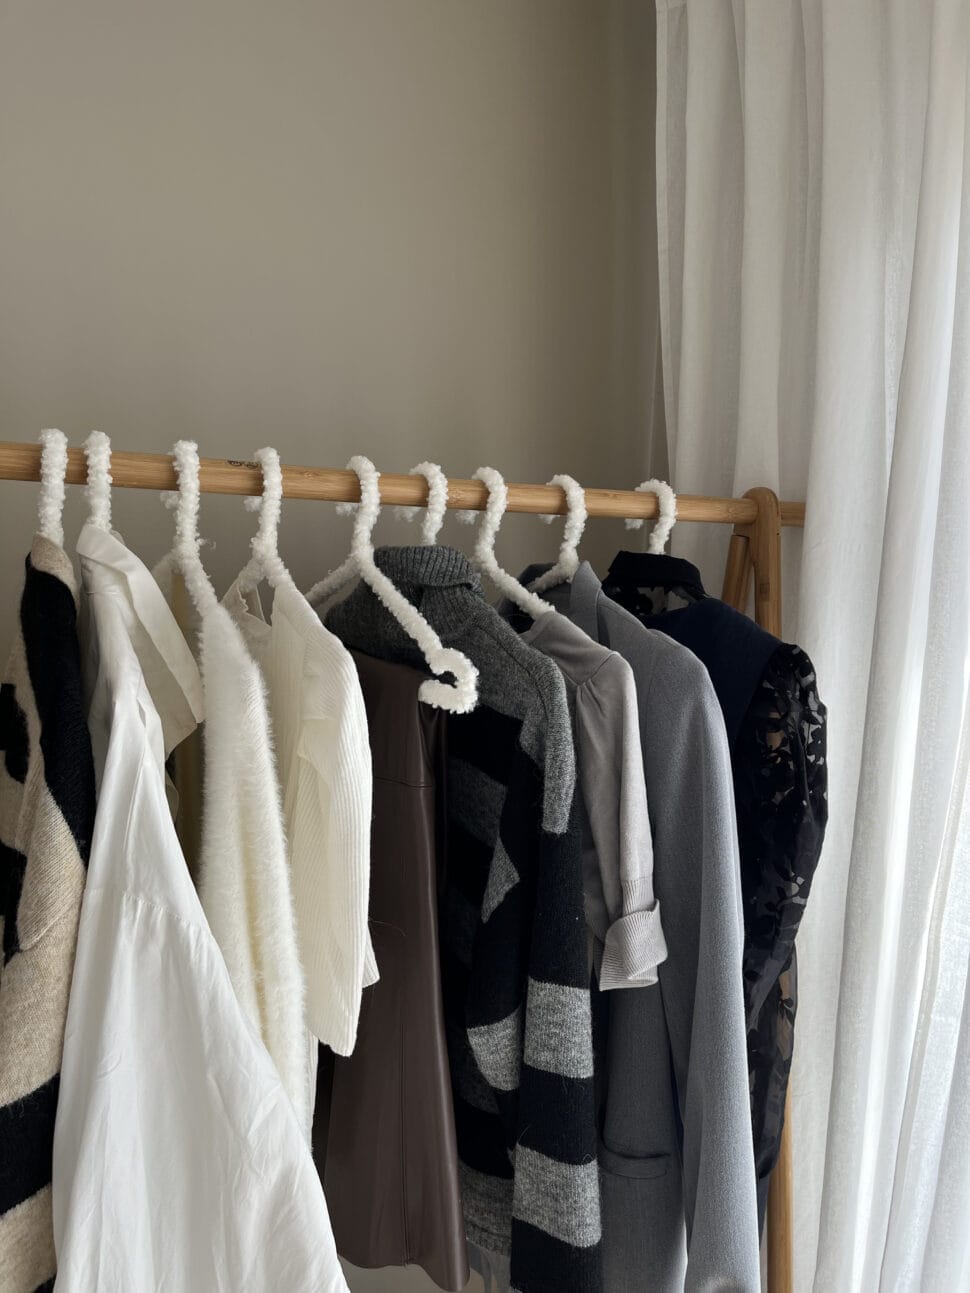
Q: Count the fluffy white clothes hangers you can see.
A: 9